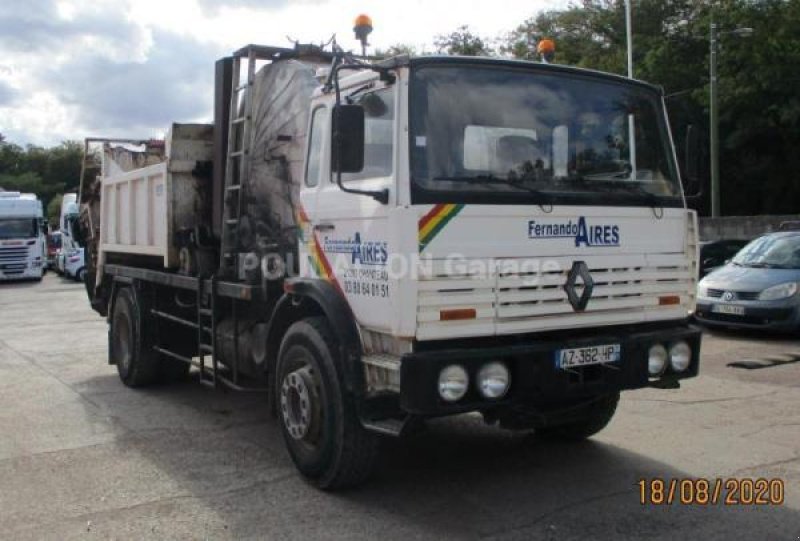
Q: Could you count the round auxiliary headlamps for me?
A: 4